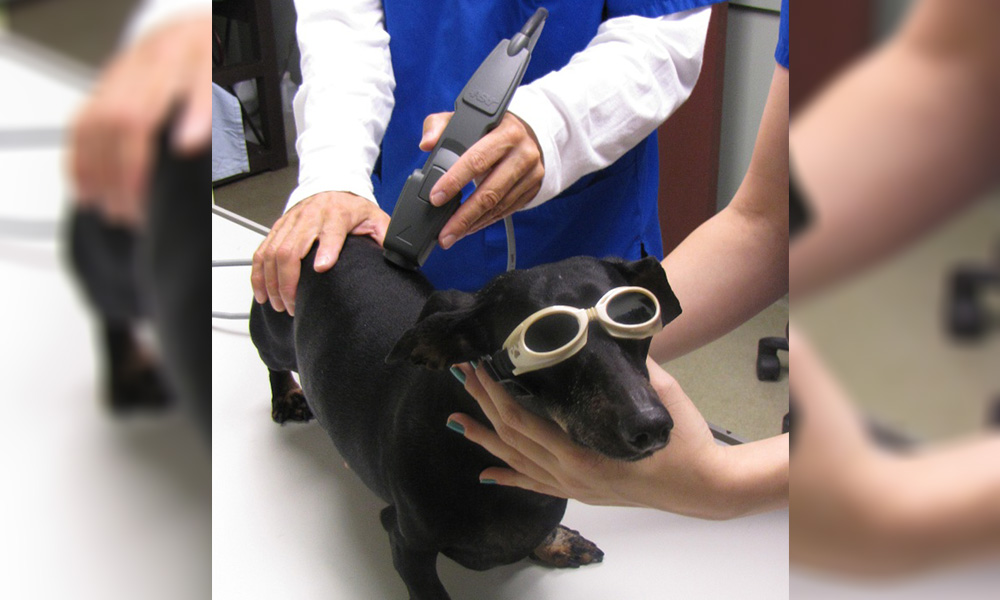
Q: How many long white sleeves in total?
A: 2